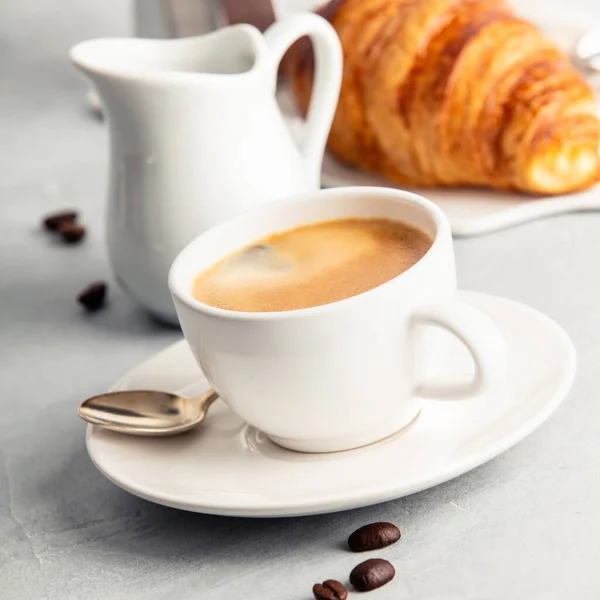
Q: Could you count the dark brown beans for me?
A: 6